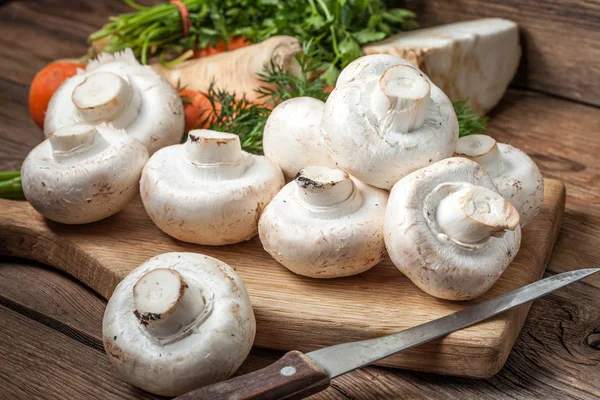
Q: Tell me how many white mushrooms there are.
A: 9